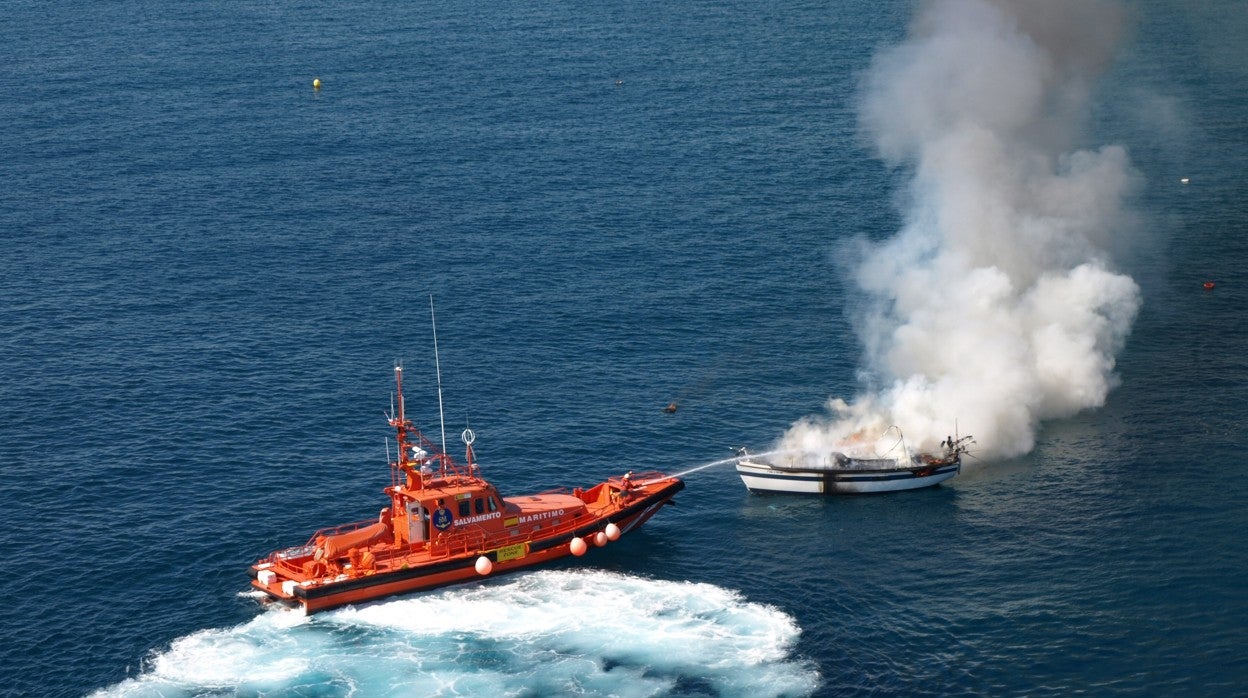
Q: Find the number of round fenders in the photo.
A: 4